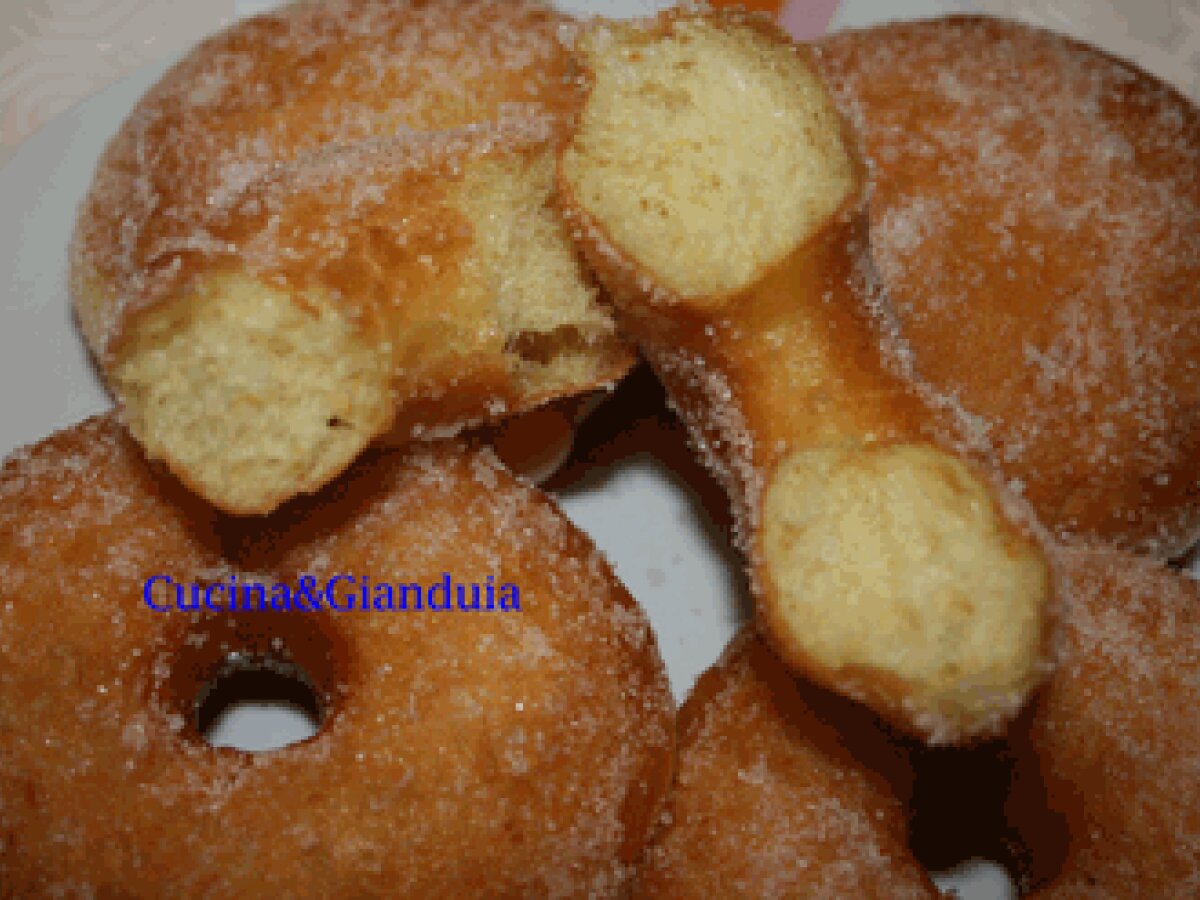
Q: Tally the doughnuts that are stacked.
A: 5